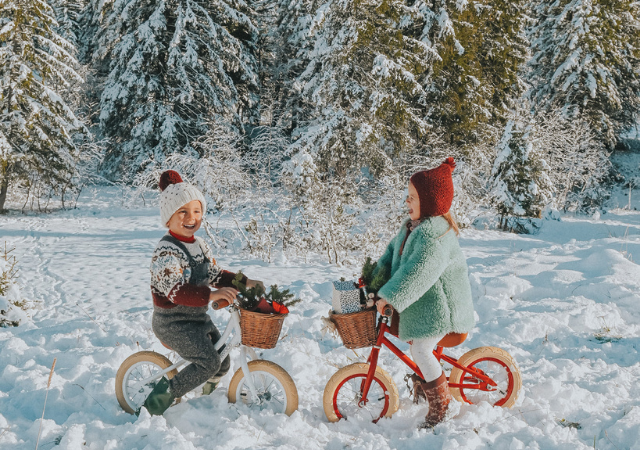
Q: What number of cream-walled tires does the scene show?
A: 4